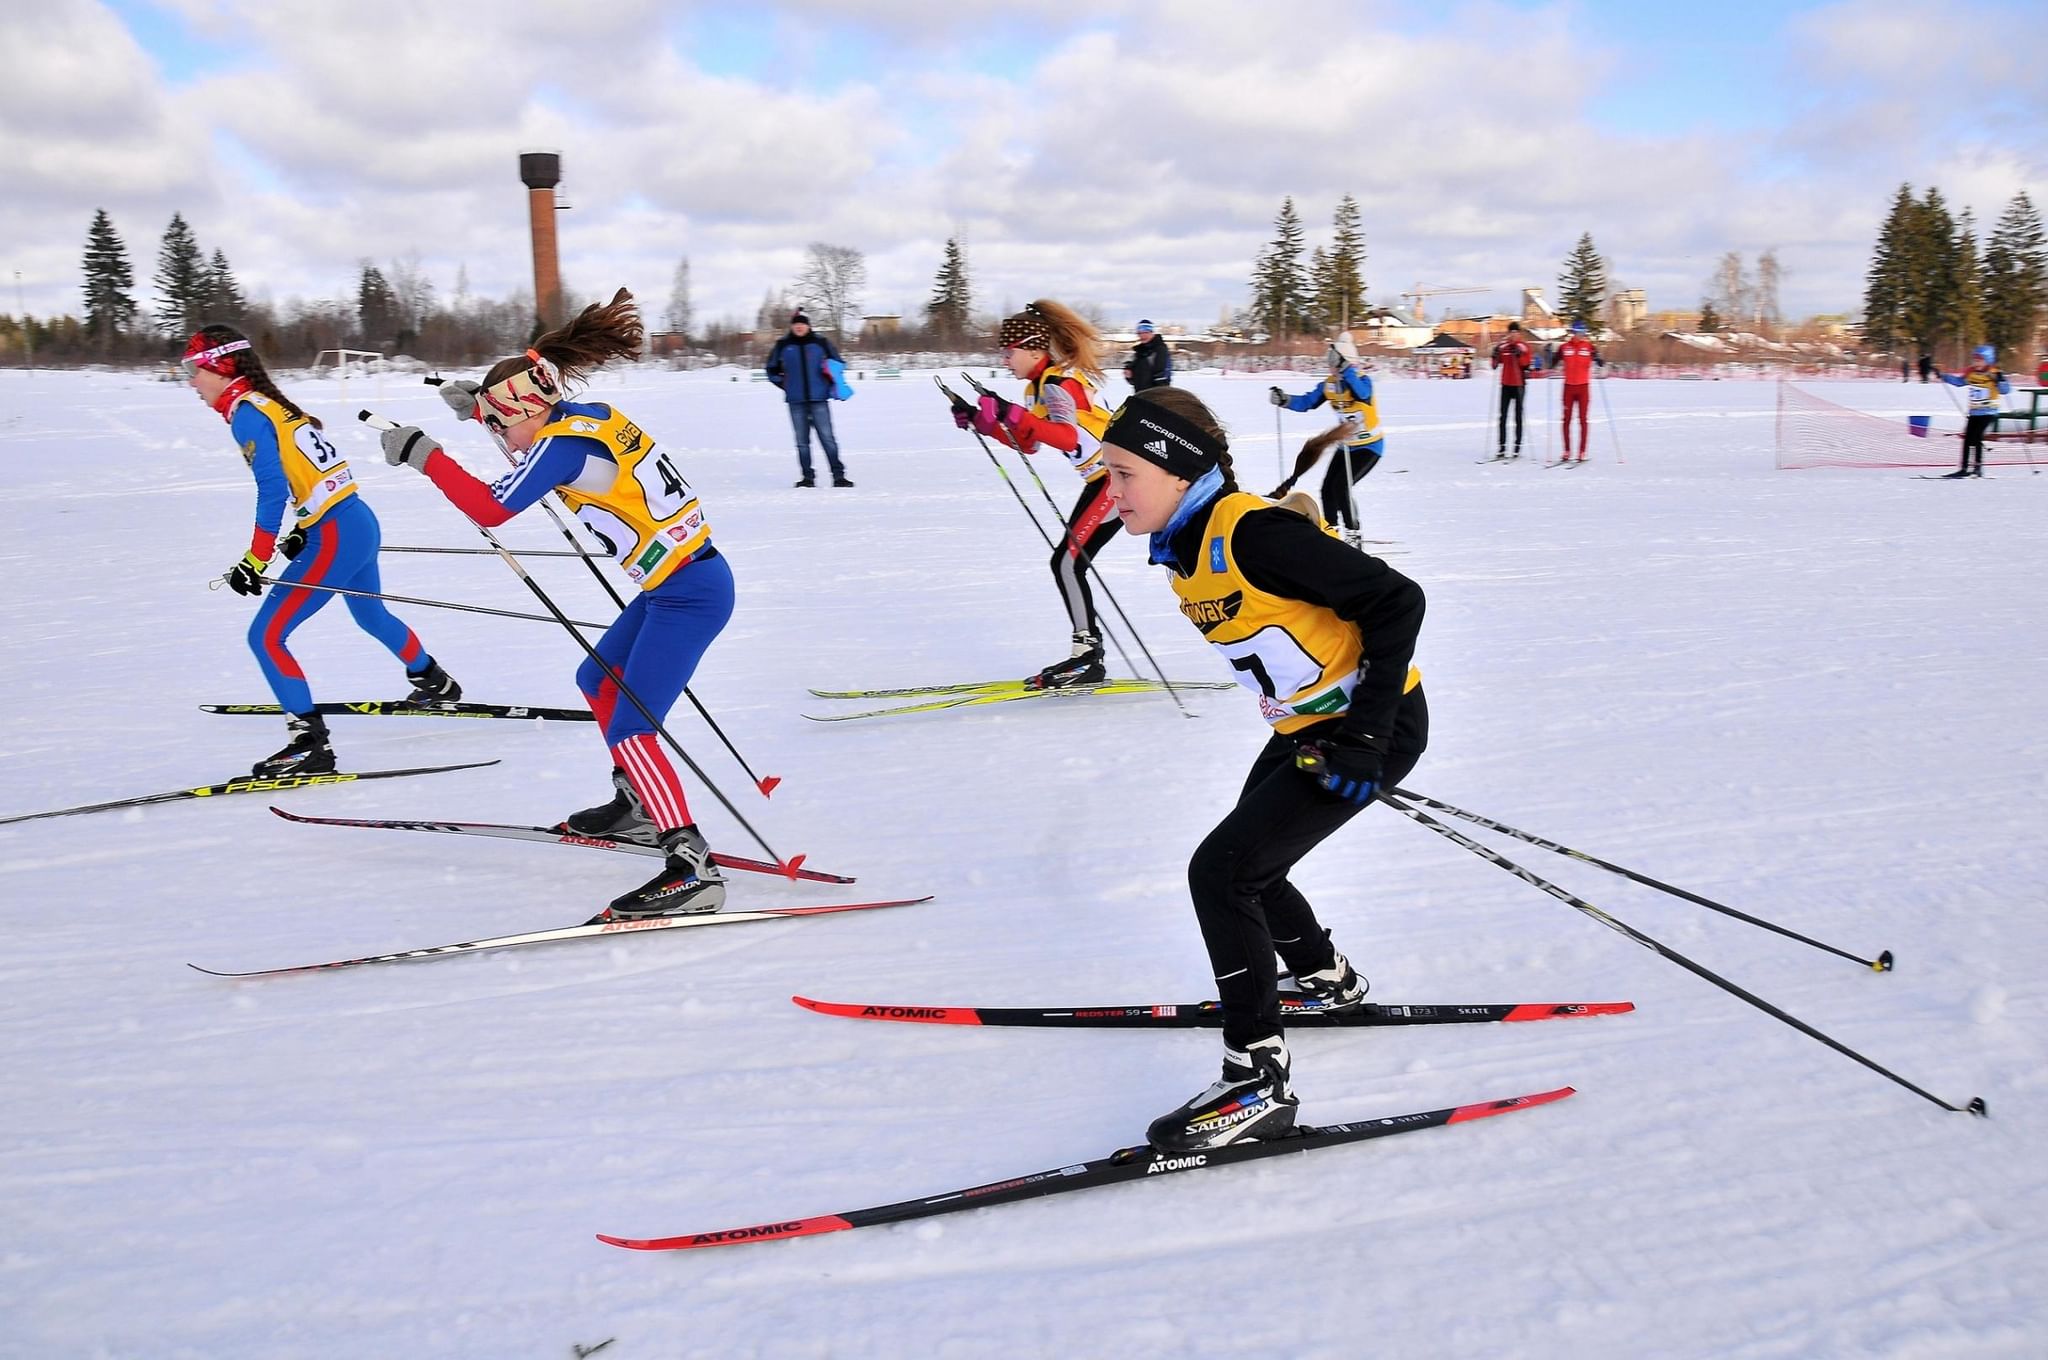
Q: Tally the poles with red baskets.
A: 2